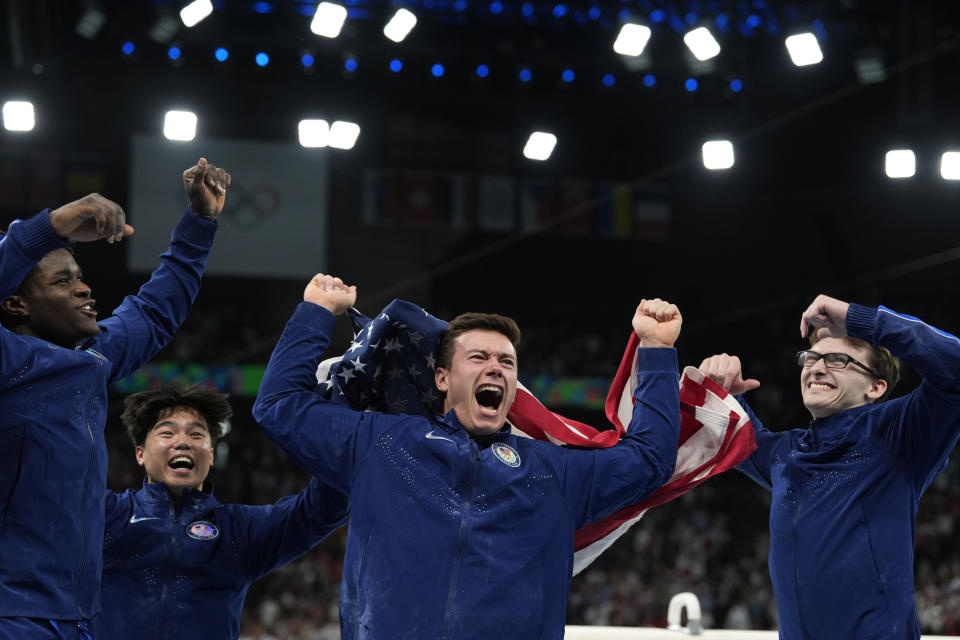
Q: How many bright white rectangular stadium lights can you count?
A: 14